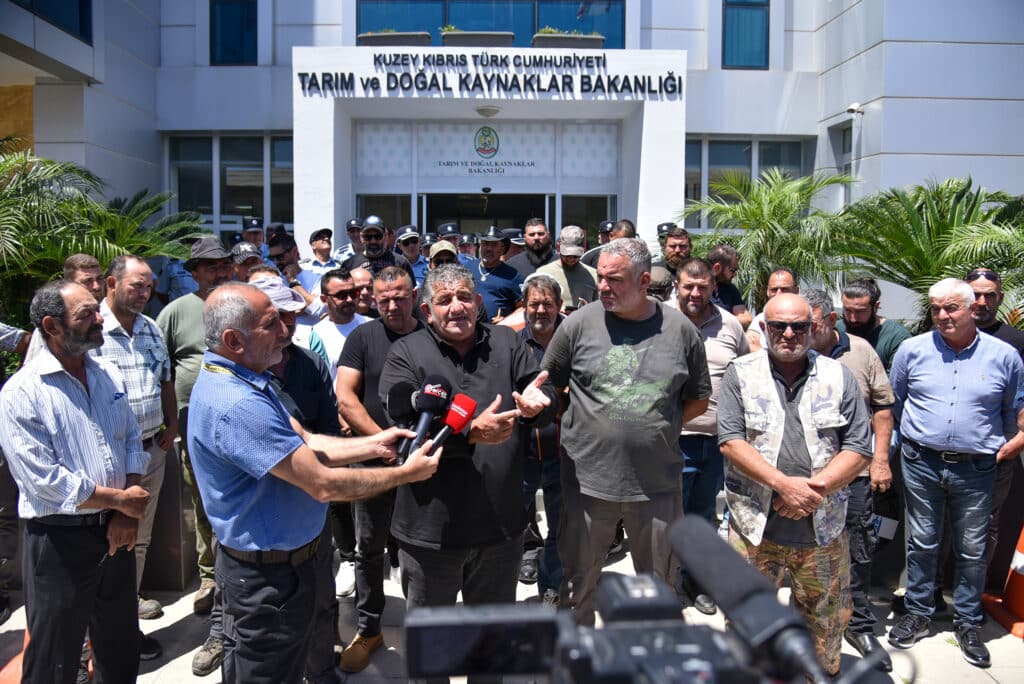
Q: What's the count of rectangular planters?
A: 3